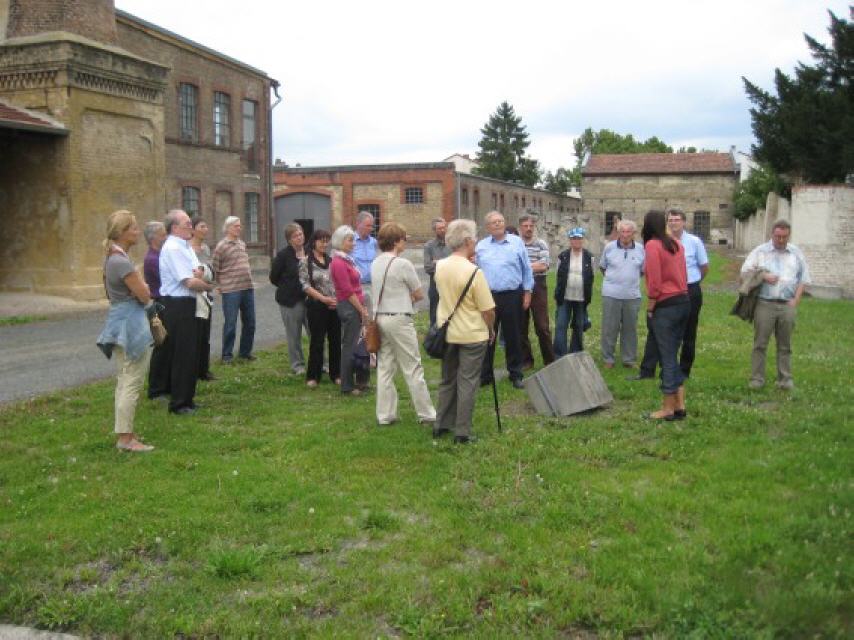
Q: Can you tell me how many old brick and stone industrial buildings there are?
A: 3